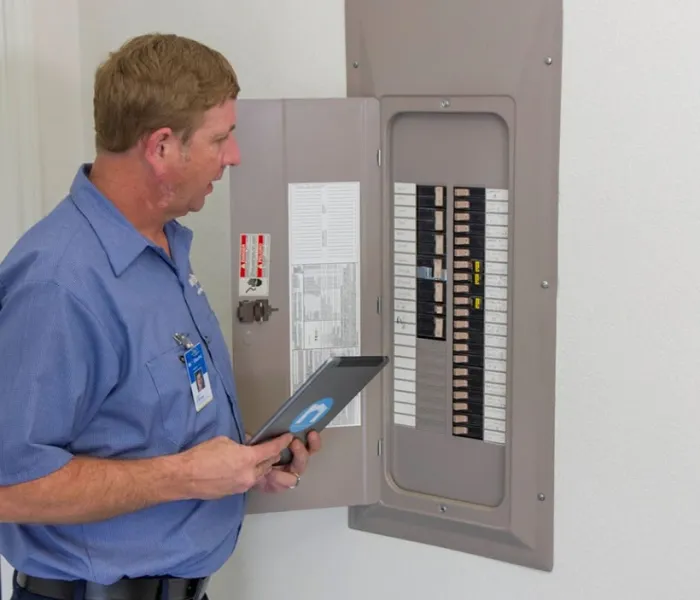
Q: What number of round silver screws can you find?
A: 6